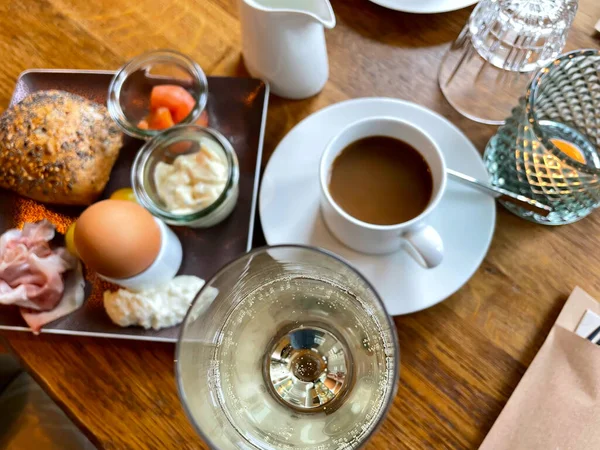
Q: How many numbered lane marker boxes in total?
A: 0